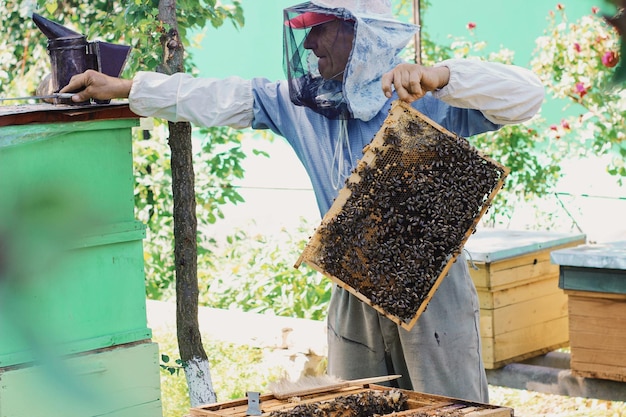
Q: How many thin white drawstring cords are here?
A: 2